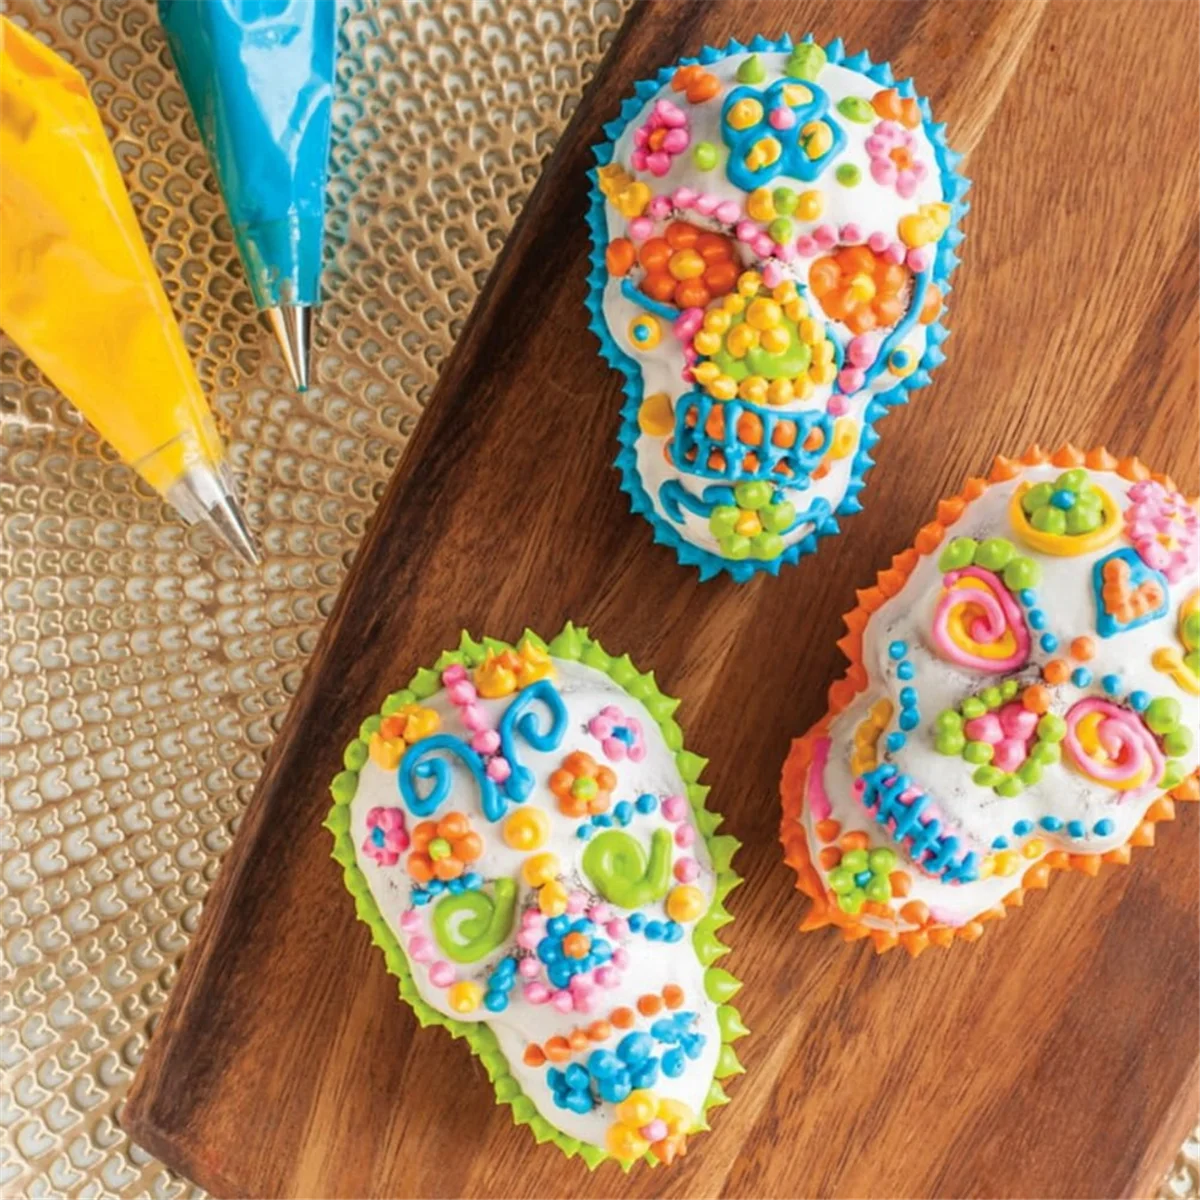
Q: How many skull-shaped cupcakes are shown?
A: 3